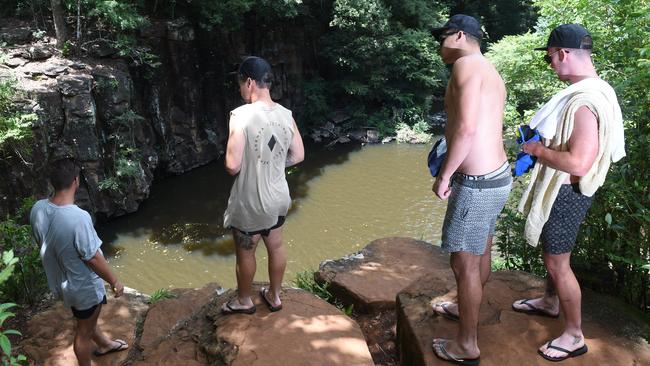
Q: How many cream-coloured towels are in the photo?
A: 1